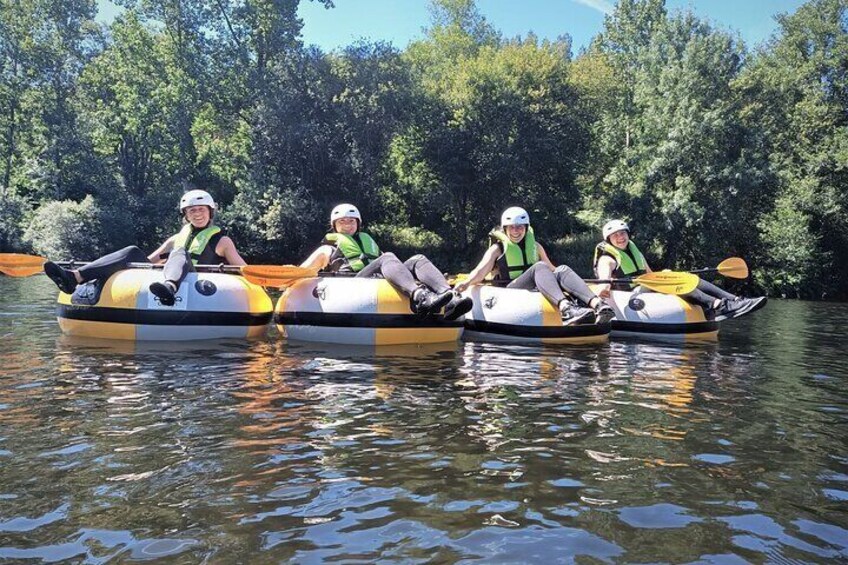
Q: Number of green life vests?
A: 4